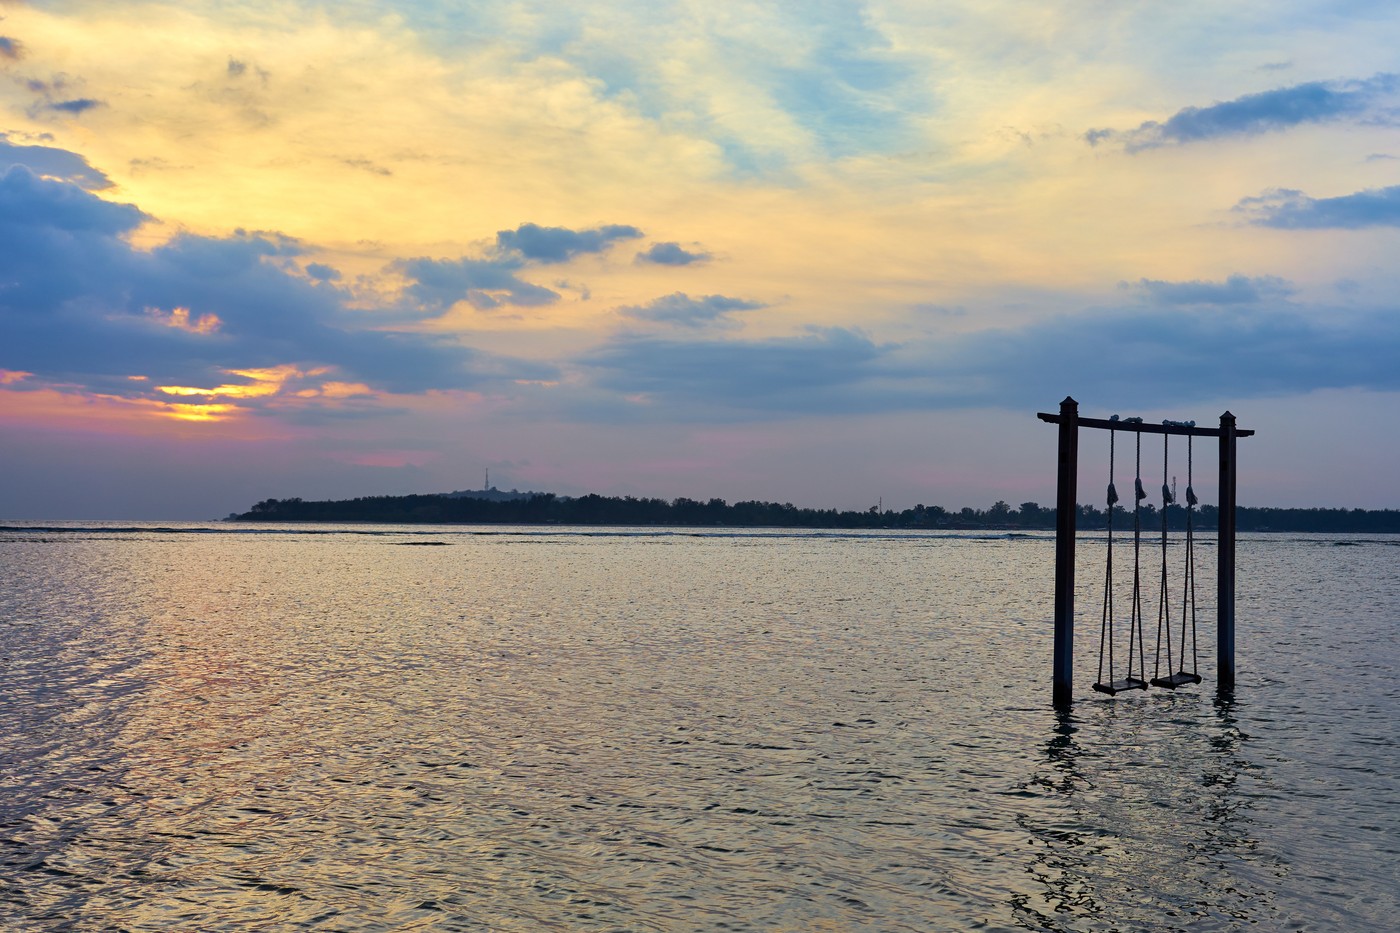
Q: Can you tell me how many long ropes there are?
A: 4